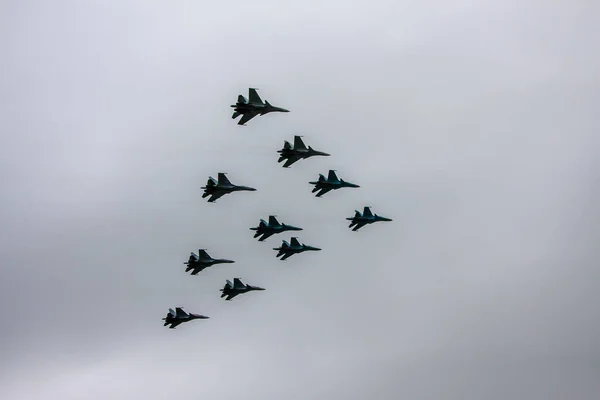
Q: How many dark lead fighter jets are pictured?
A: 10